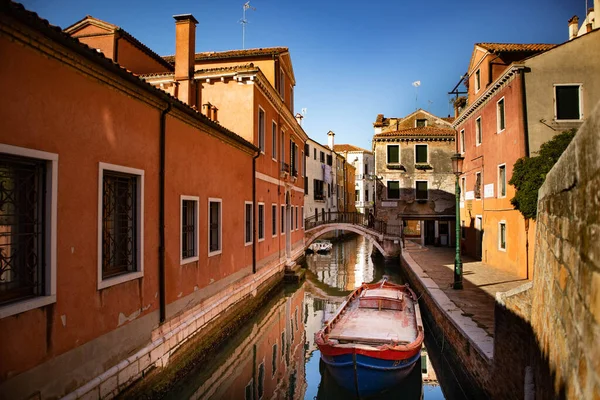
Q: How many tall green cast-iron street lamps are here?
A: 1